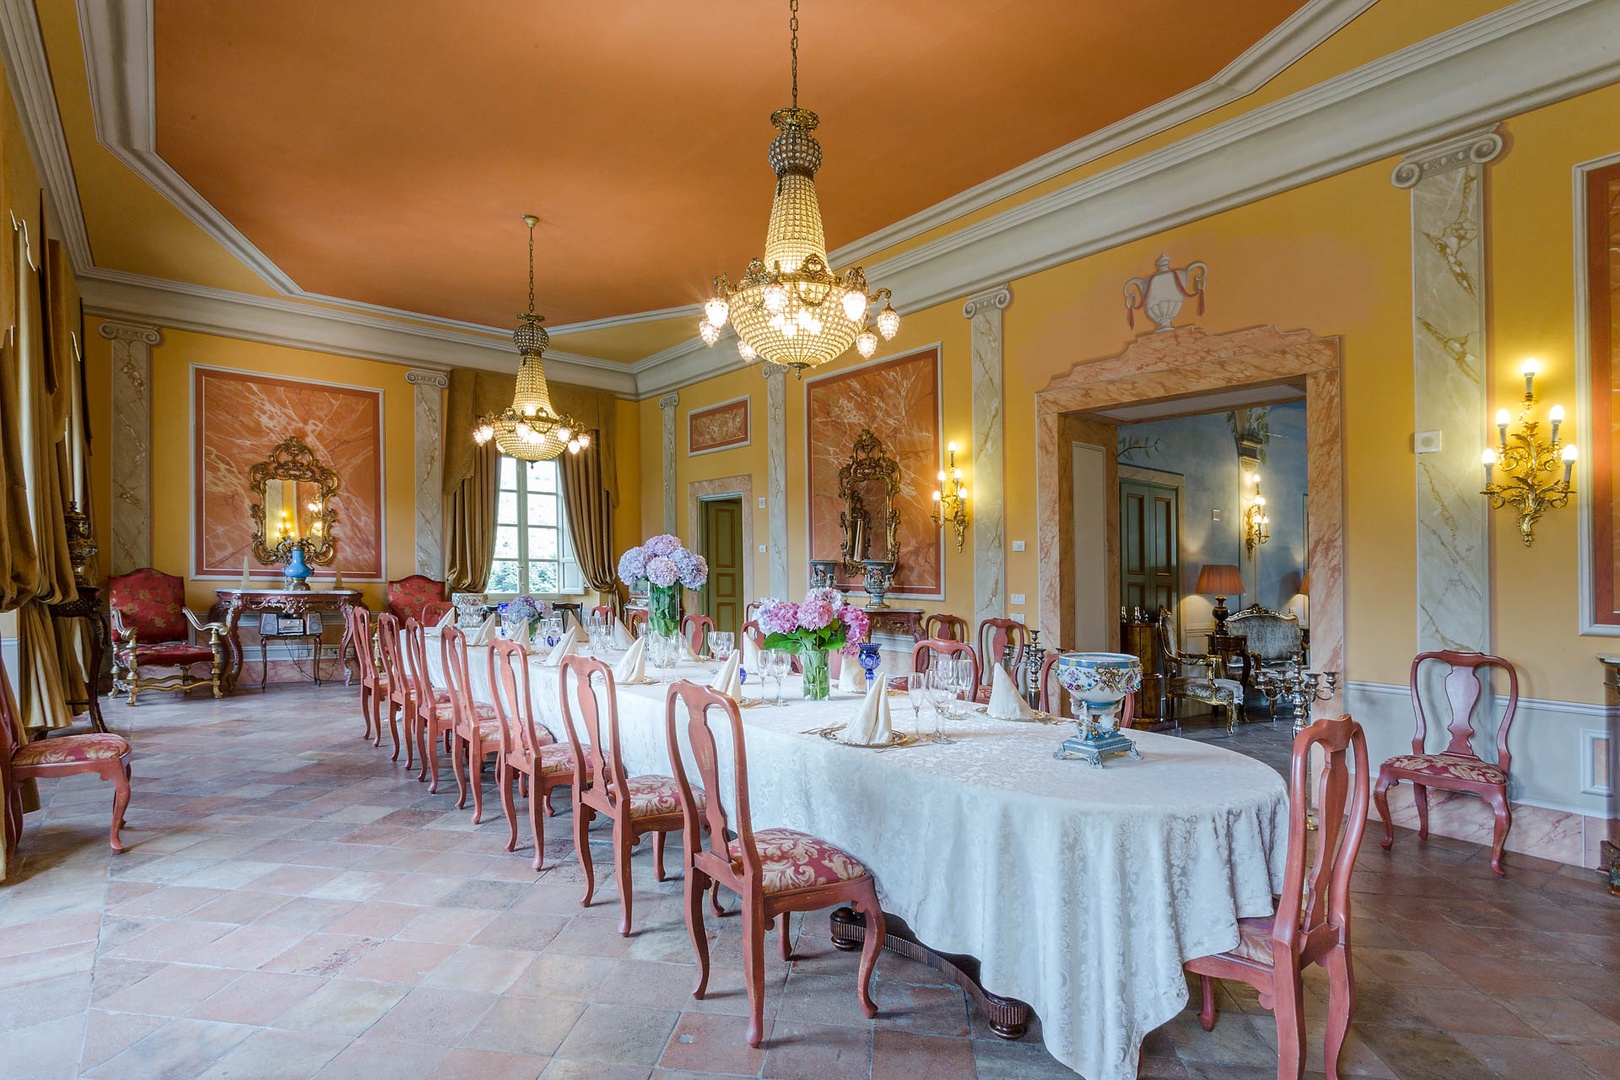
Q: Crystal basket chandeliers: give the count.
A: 2